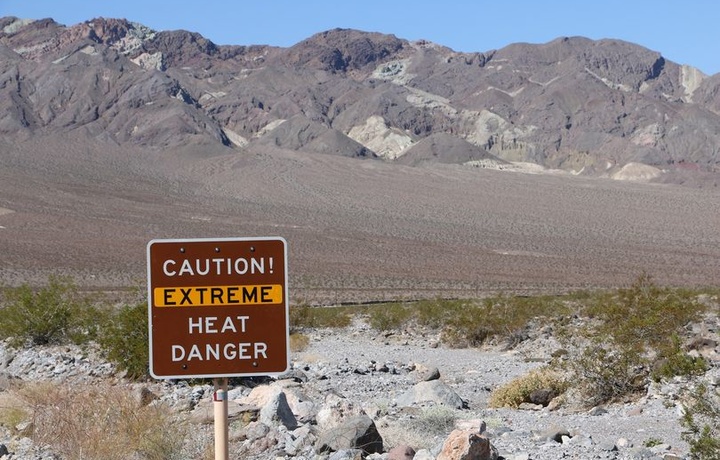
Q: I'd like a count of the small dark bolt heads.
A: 5